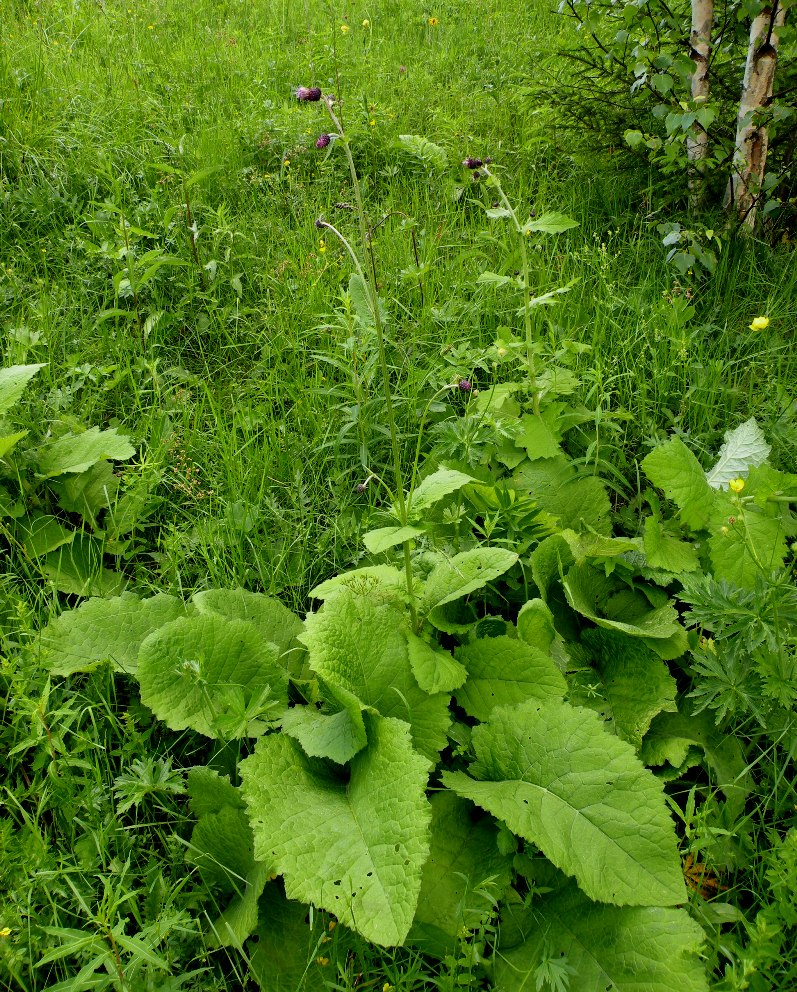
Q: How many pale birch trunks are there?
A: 2